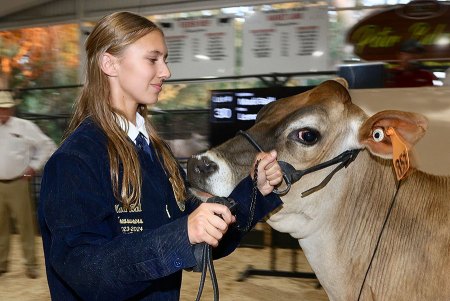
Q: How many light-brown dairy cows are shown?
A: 1